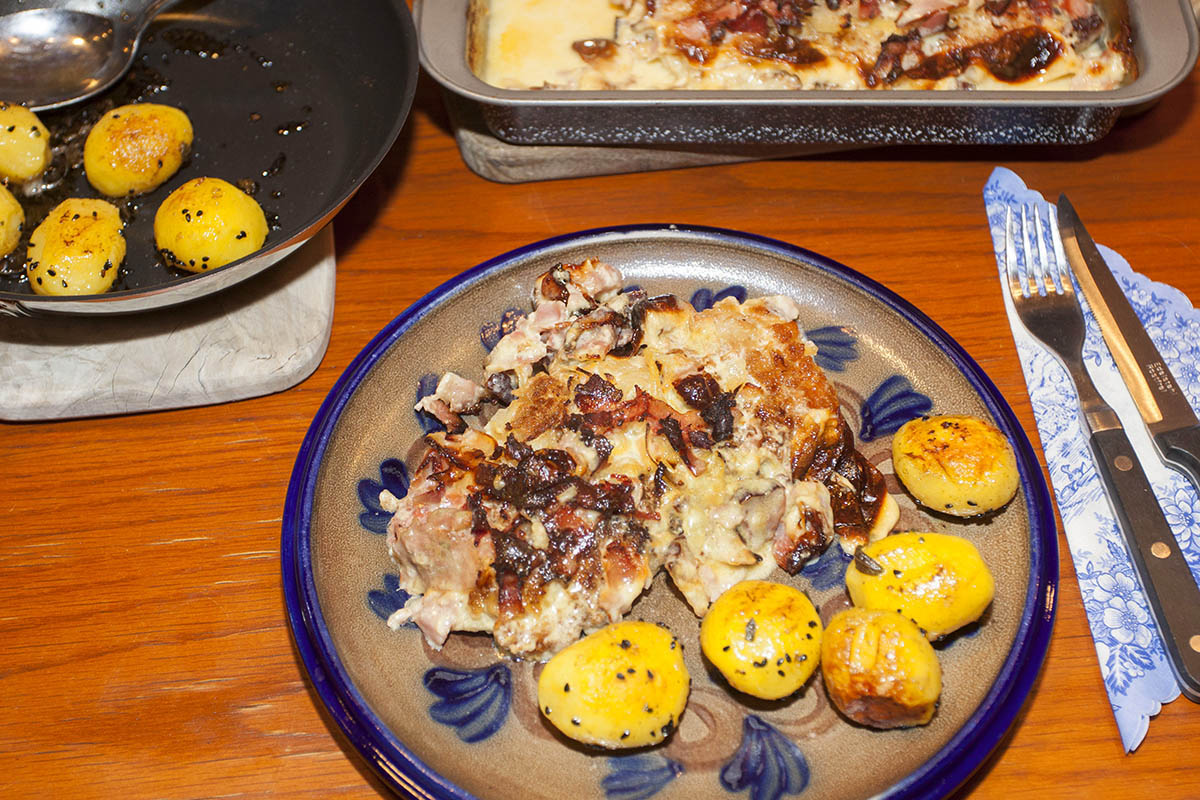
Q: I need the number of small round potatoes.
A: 10